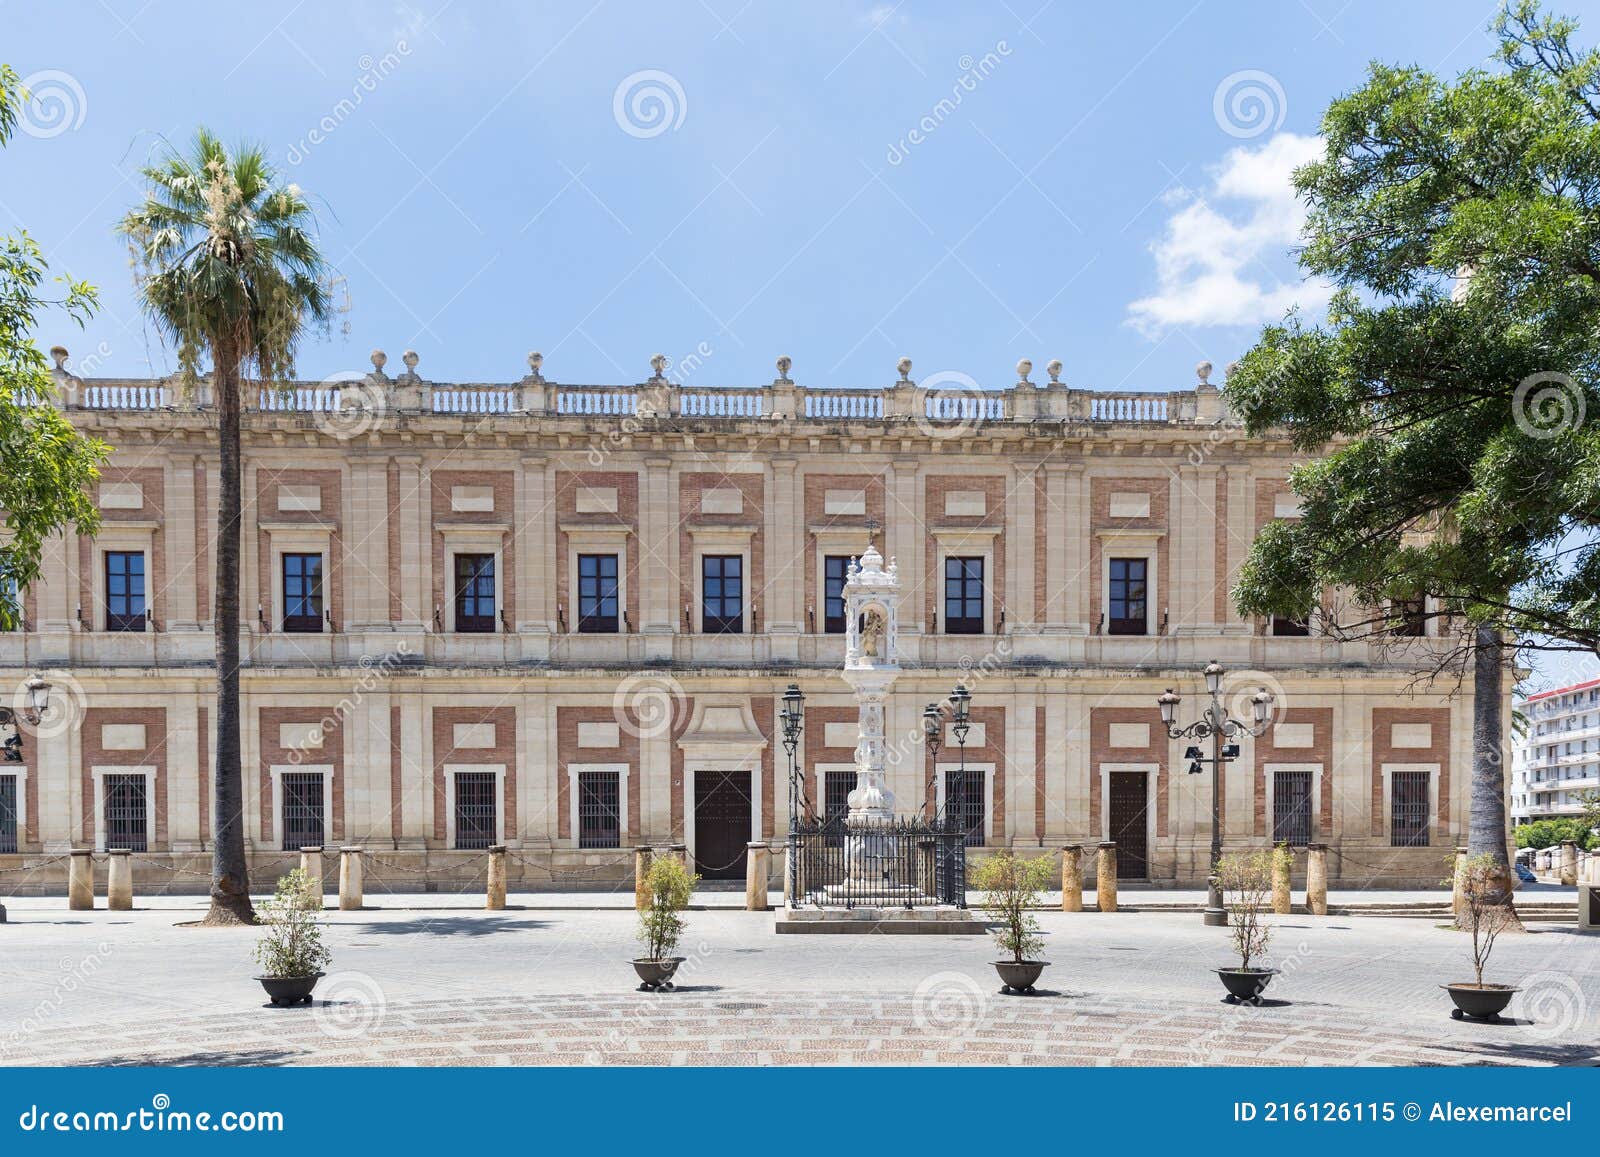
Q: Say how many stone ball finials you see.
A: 11